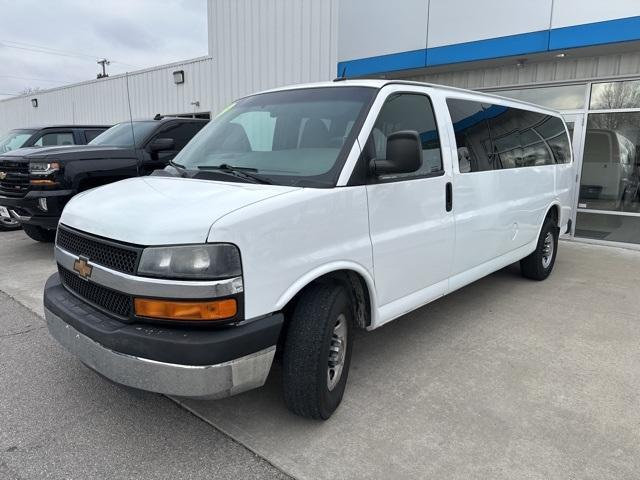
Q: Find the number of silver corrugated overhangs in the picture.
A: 1